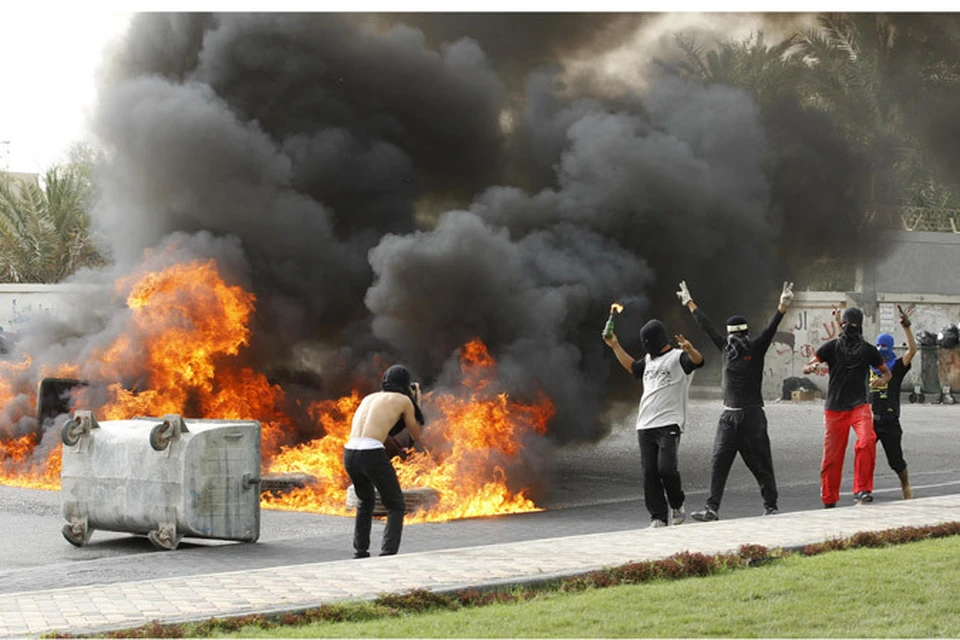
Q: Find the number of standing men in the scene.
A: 5